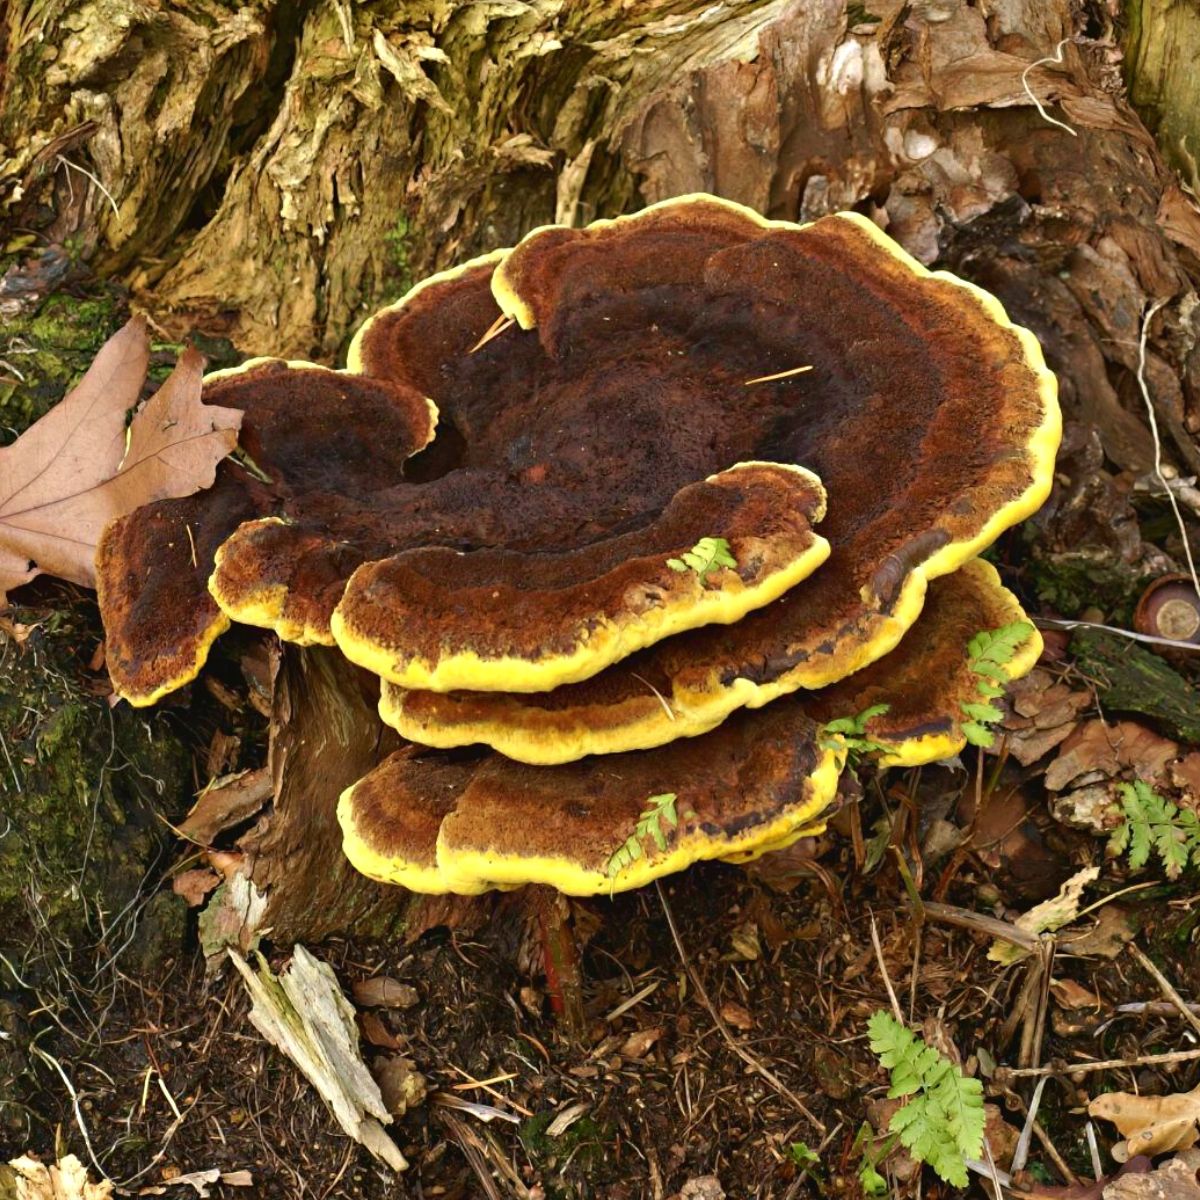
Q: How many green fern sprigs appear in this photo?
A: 6